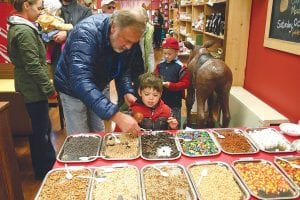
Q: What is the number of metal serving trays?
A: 12